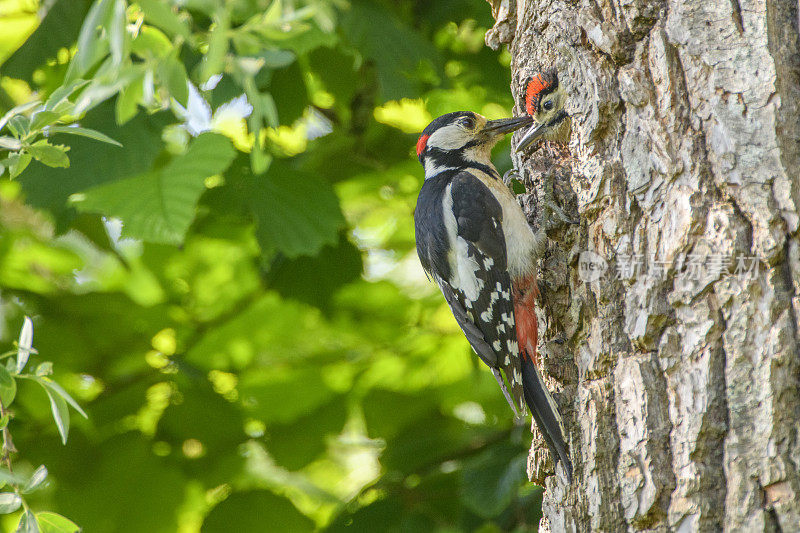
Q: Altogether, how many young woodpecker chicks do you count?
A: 1